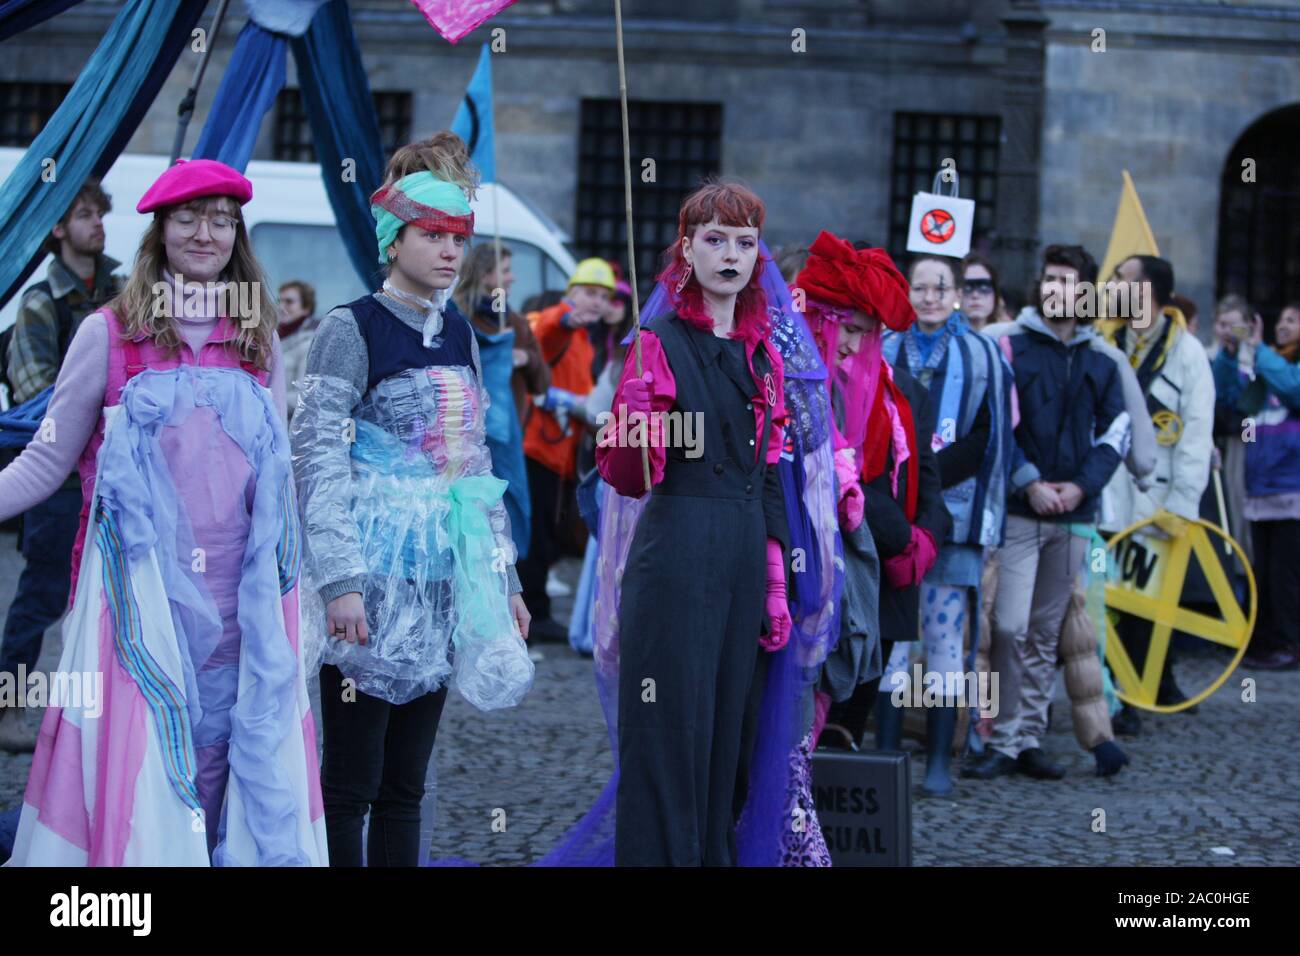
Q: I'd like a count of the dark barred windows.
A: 4